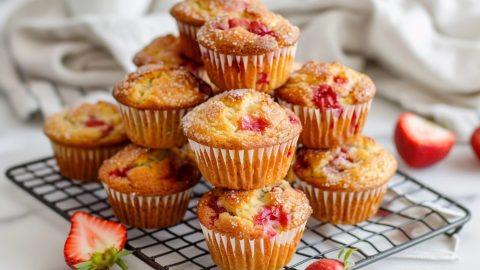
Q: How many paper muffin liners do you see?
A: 9